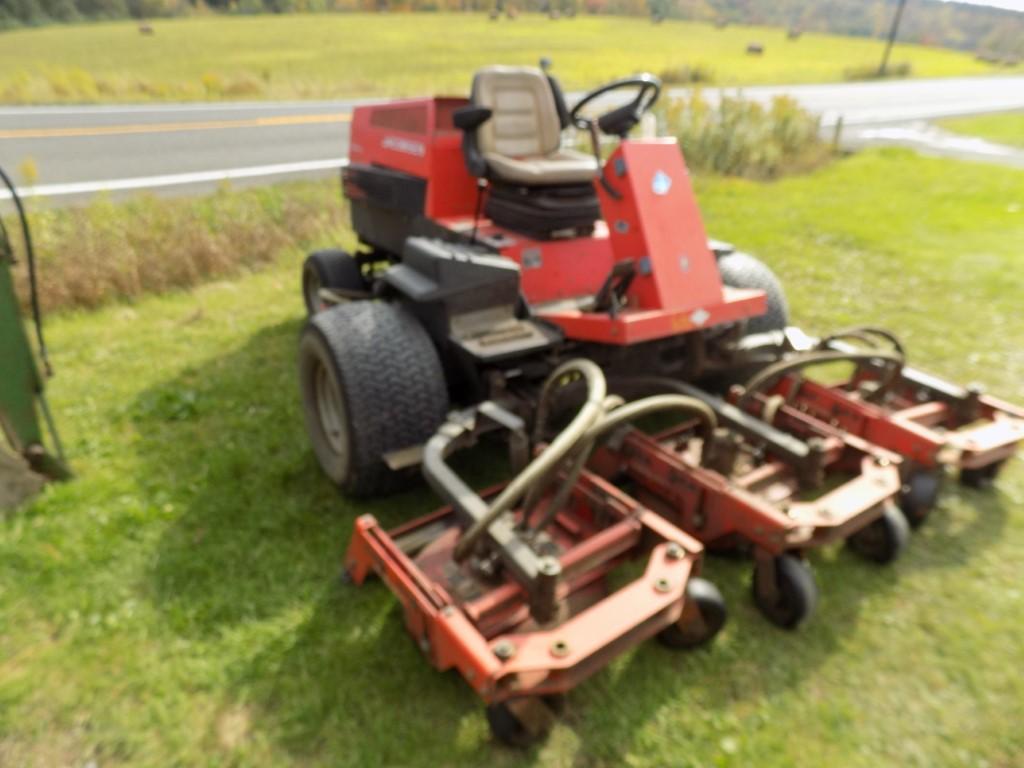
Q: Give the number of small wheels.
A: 6